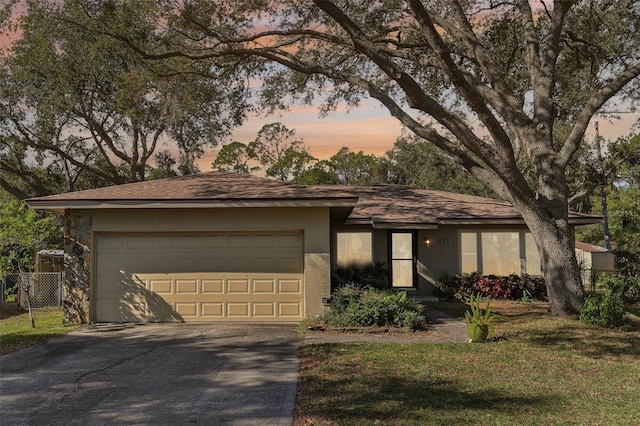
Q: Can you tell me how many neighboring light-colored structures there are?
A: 1